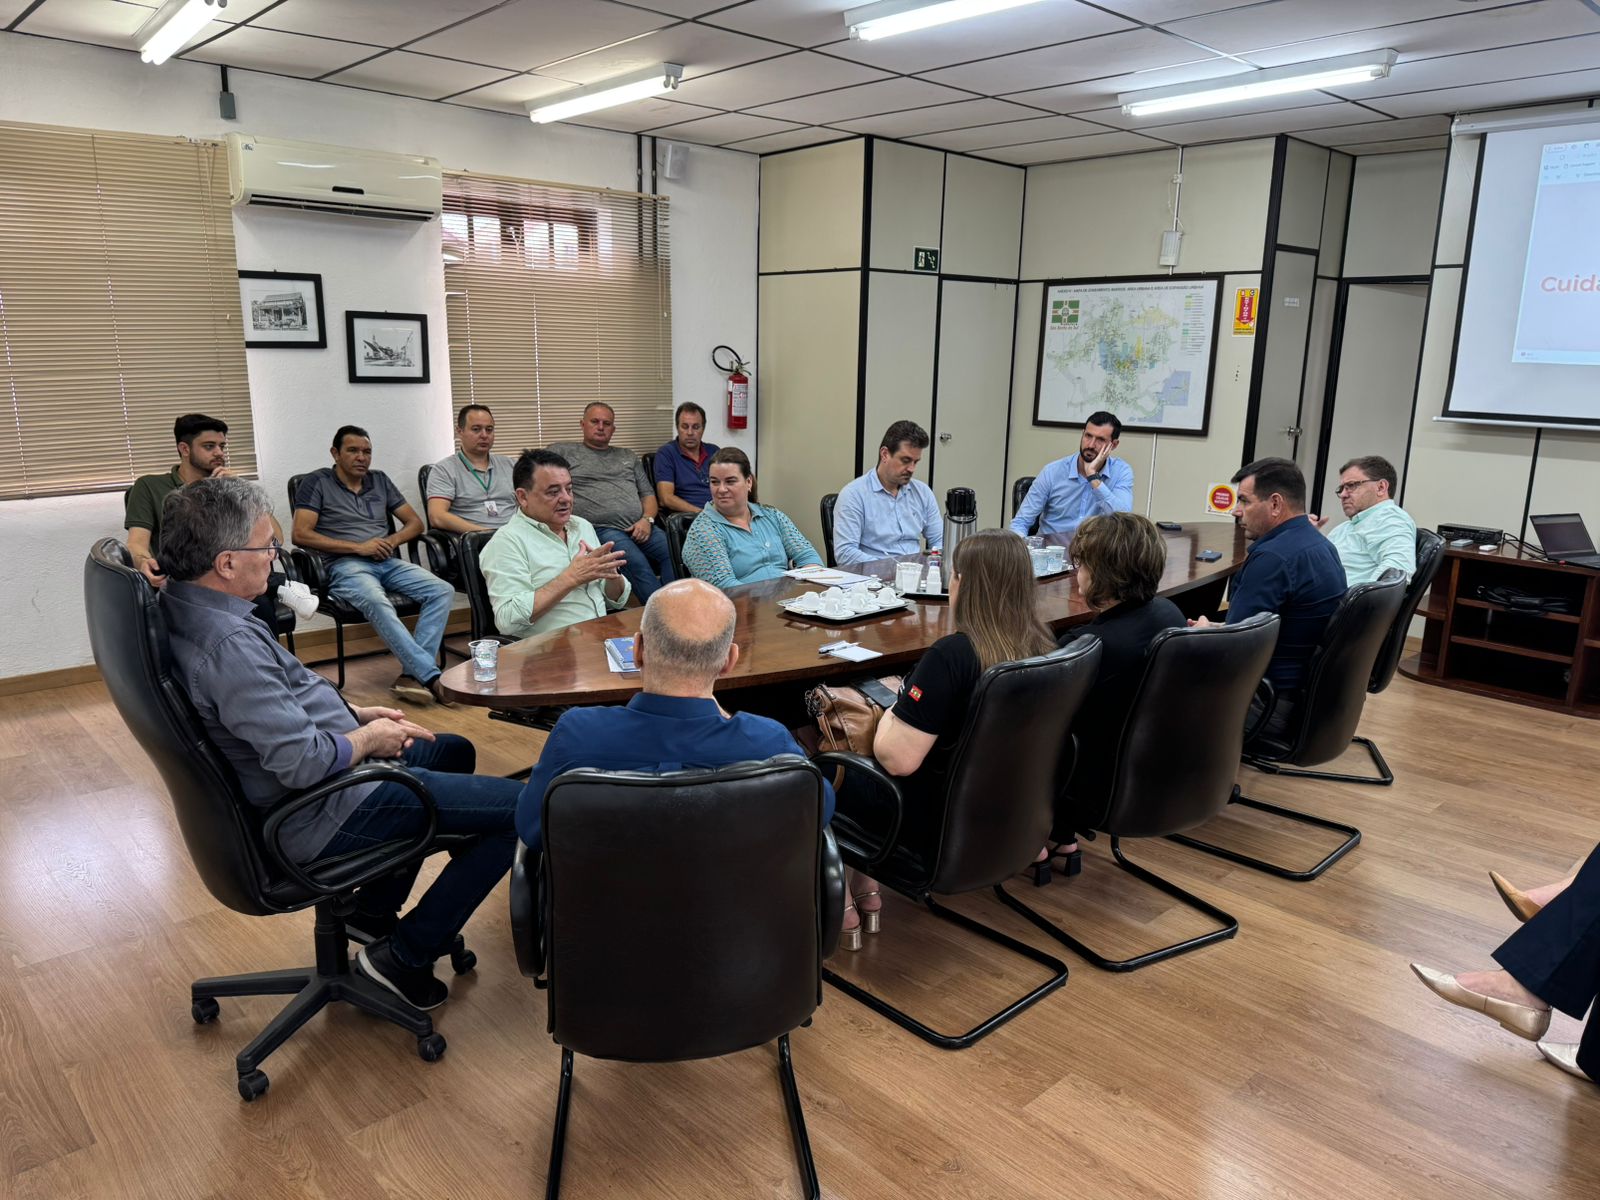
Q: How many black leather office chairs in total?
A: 15